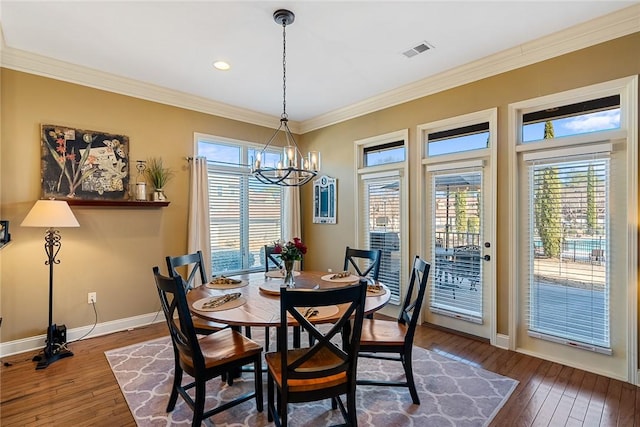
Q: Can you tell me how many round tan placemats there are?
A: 6